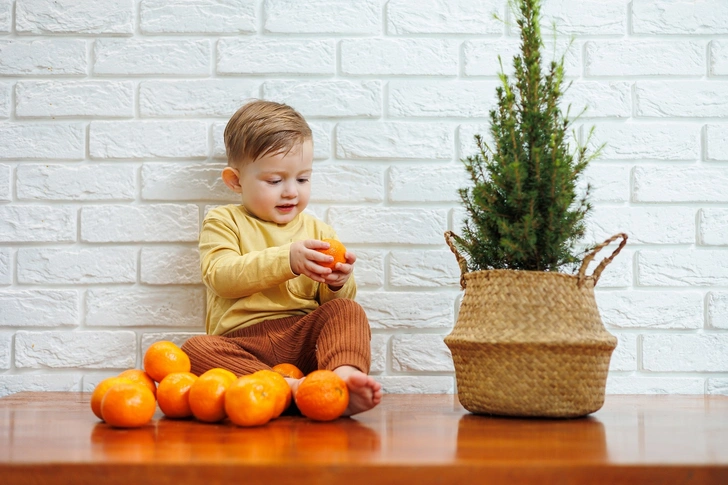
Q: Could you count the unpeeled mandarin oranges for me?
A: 12